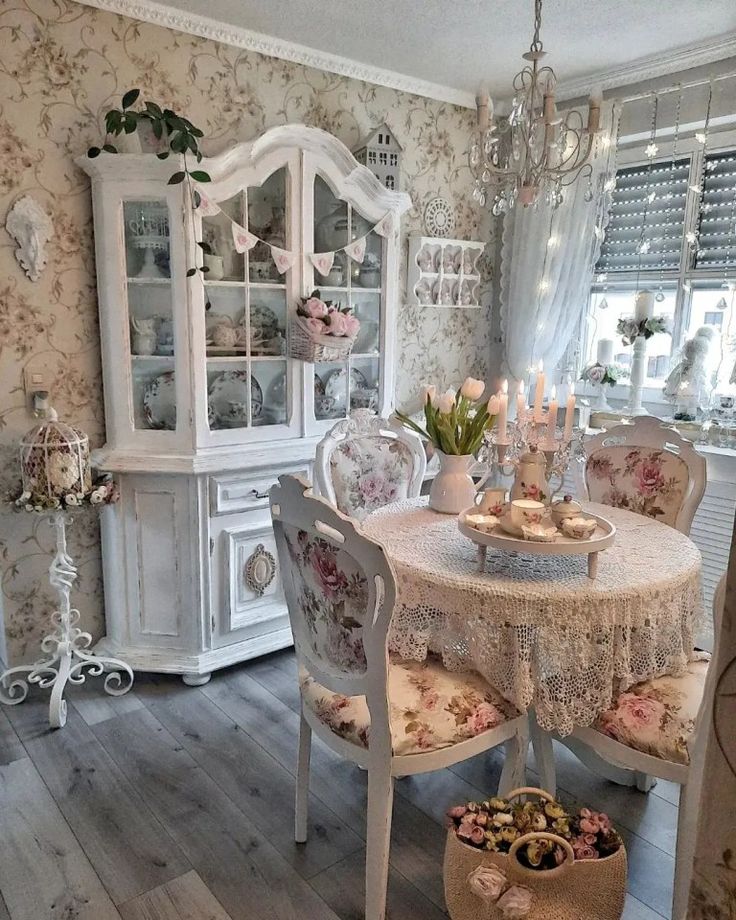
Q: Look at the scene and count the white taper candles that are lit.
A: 5